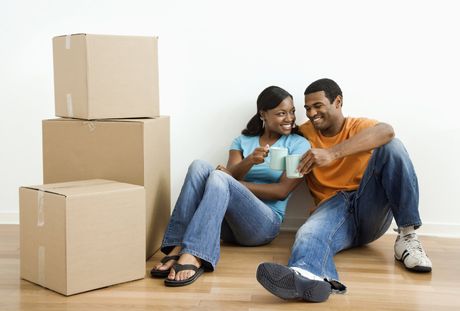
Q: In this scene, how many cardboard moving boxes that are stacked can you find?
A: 3